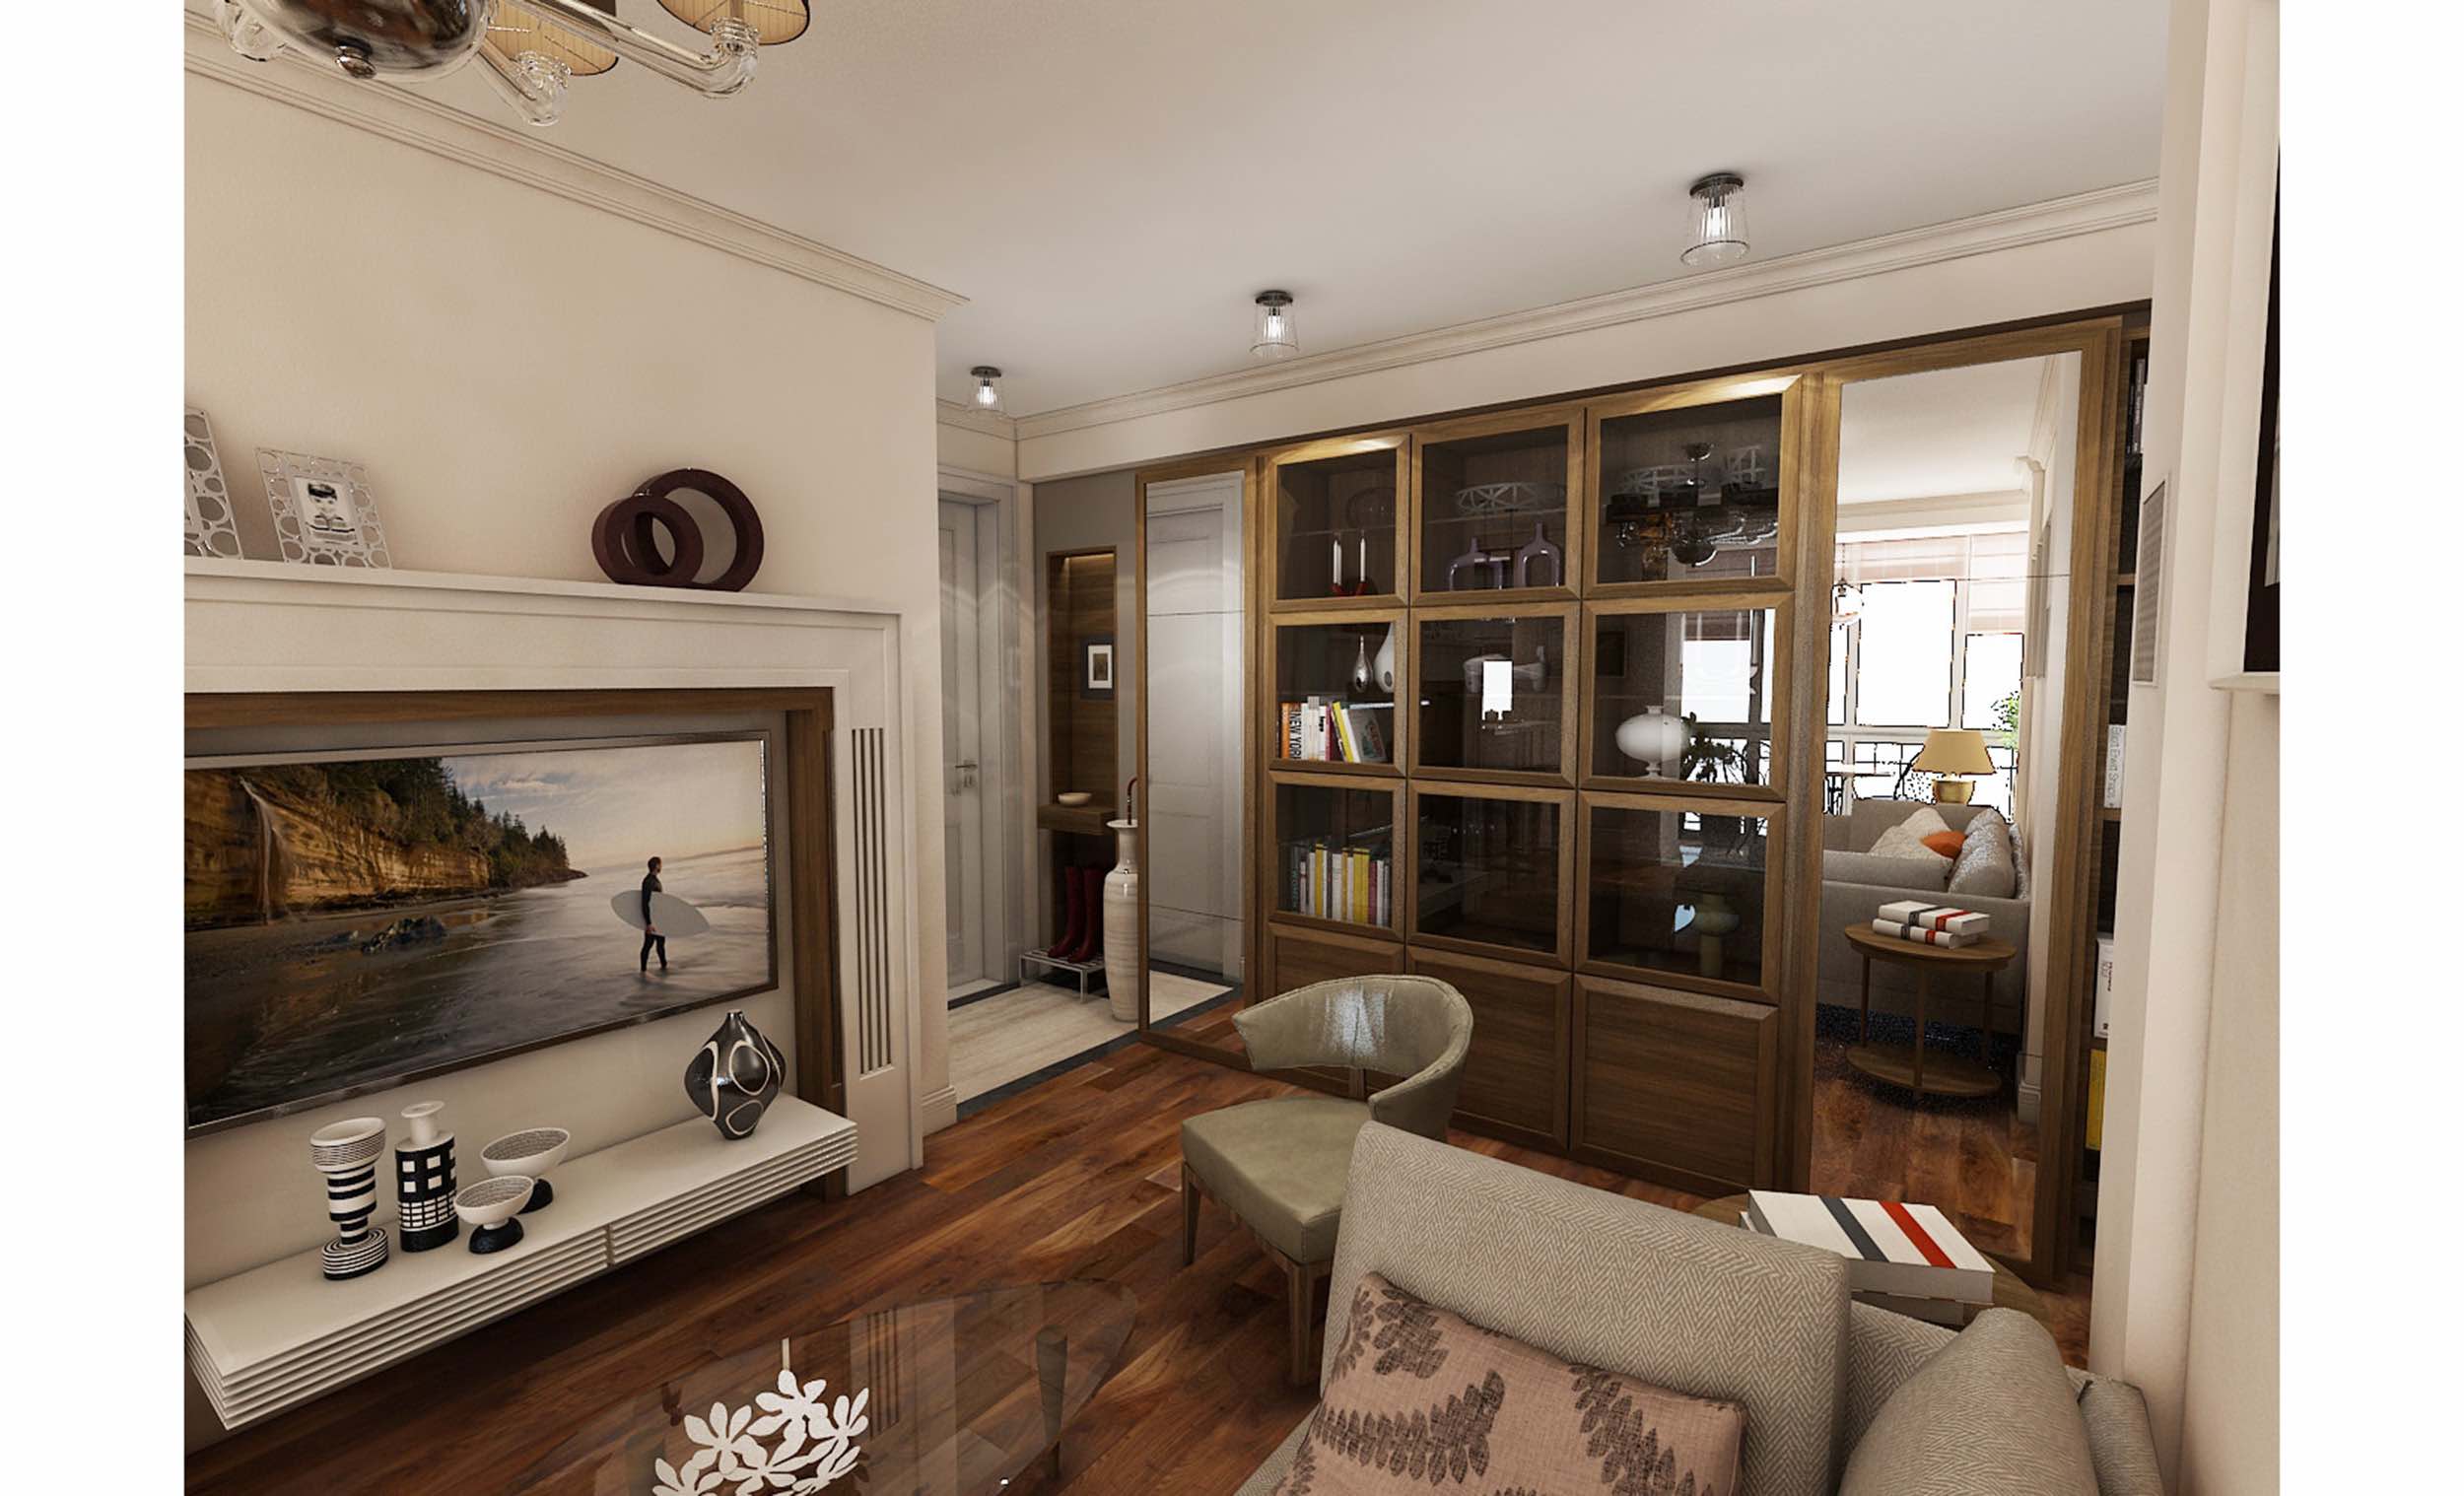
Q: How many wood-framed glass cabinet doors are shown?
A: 9